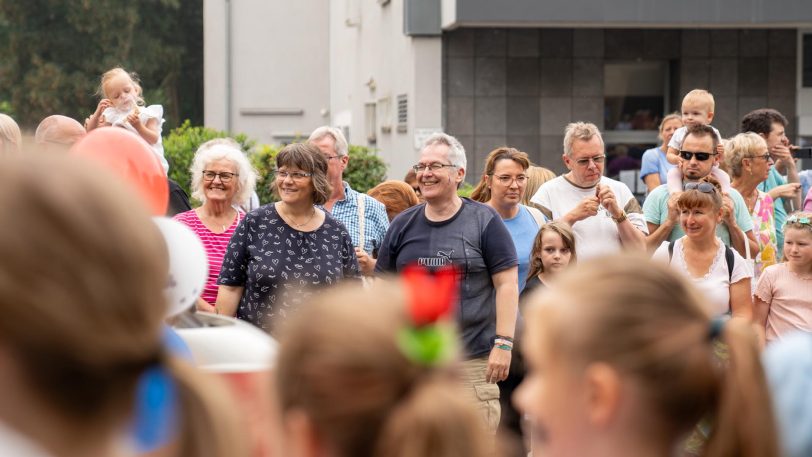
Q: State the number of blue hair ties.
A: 2